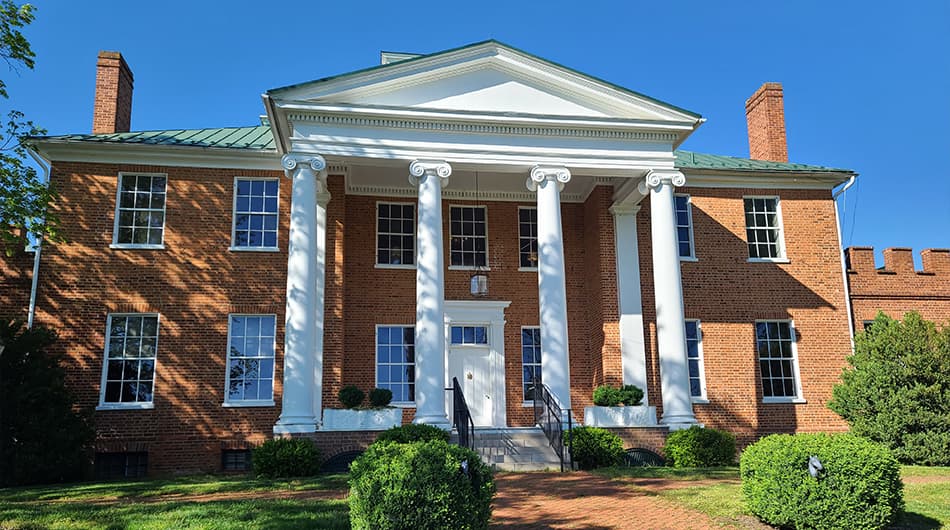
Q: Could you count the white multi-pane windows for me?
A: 13